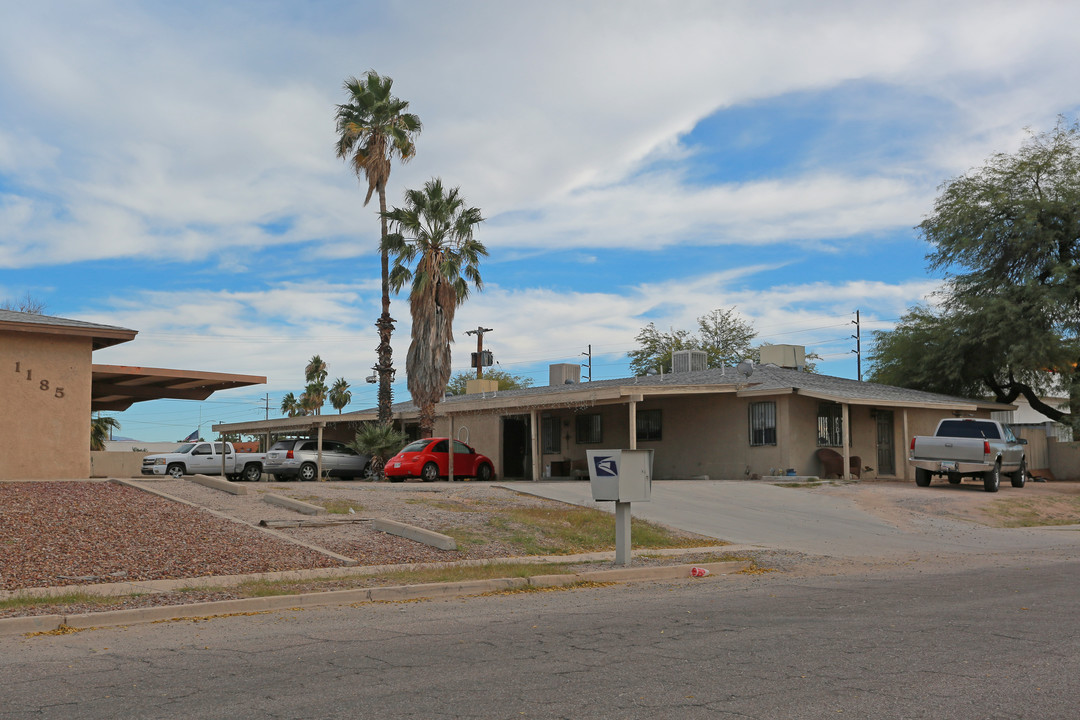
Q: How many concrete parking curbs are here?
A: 3